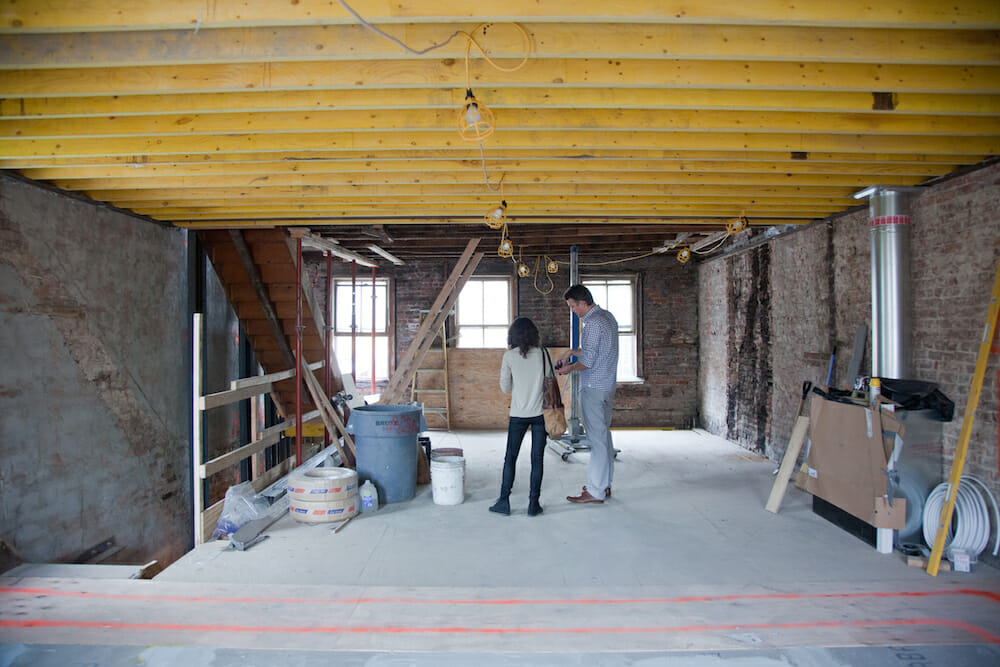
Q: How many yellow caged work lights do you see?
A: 7